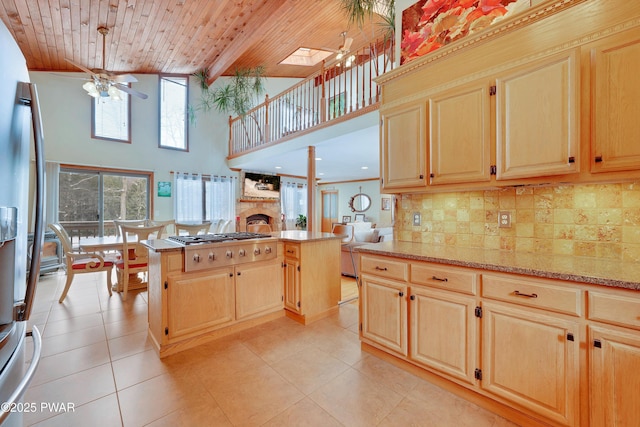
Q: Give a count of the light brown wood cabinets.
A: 11